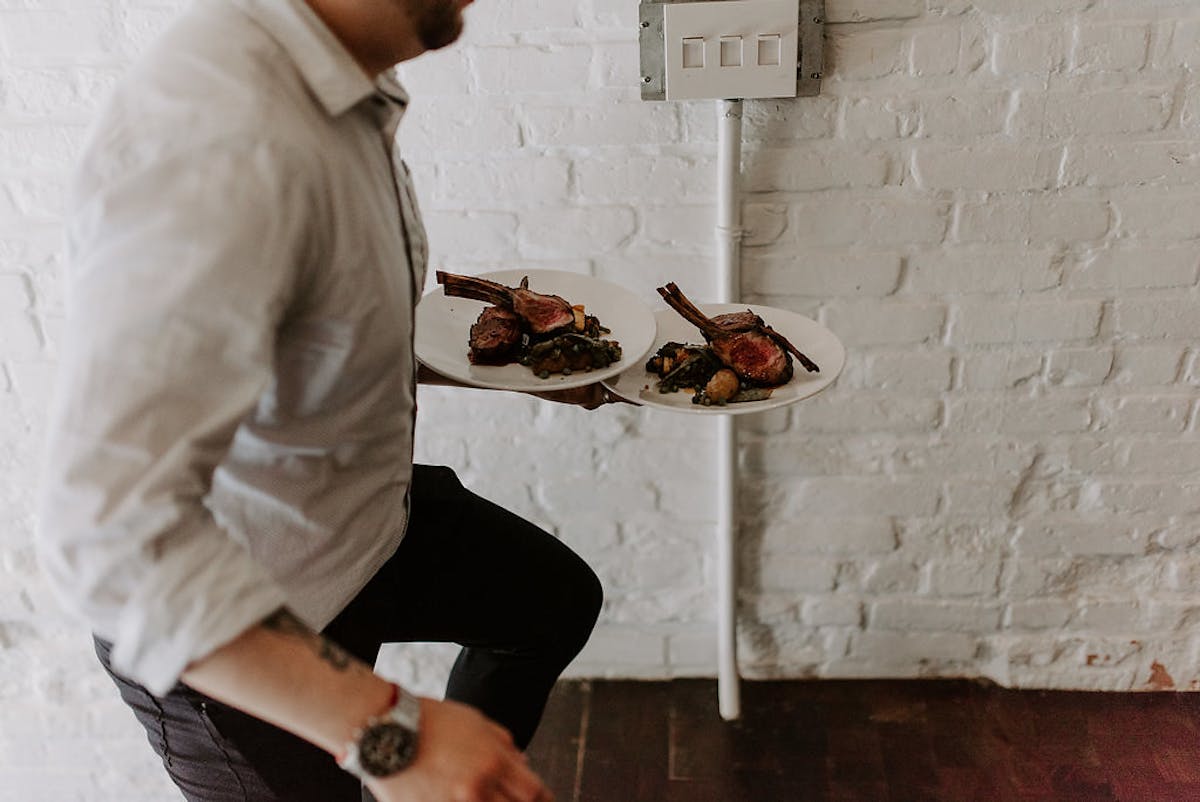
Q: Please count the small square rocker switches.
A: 3